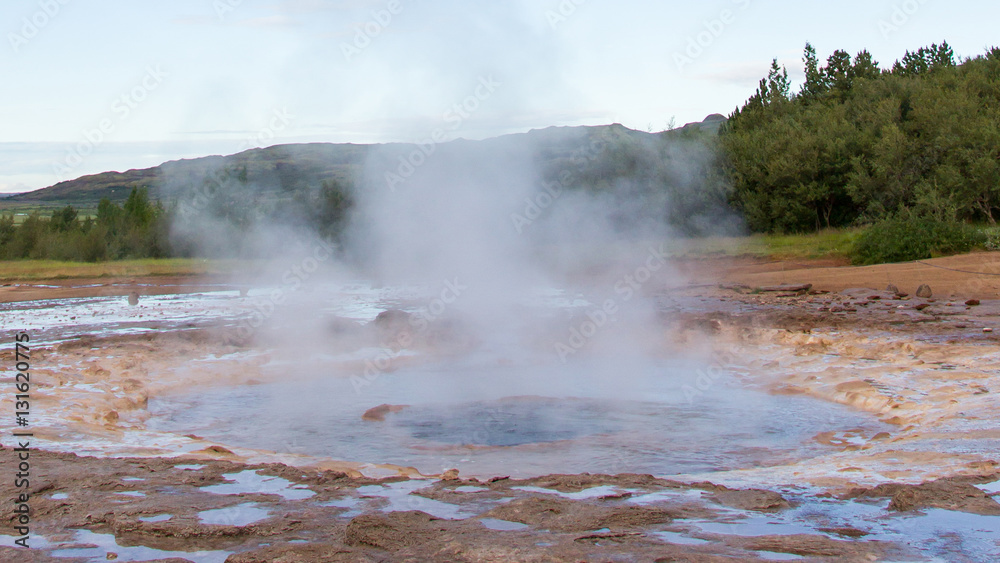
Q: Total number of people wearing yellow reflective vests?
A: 0